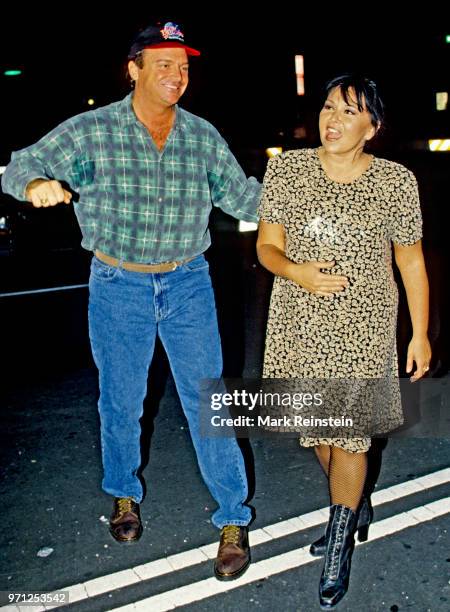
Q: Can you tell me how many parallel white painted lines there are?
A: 2